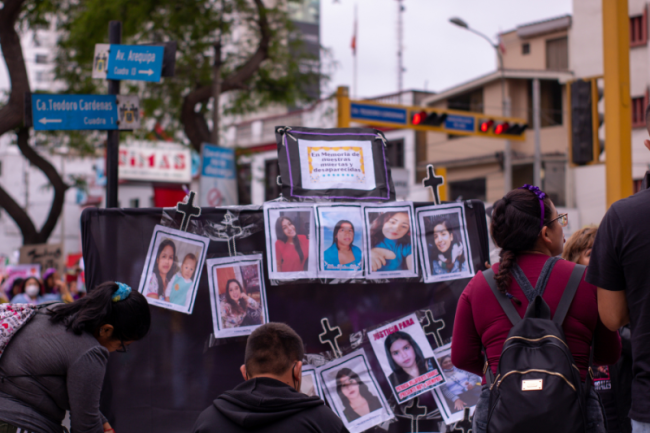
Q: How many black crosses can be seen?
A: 7